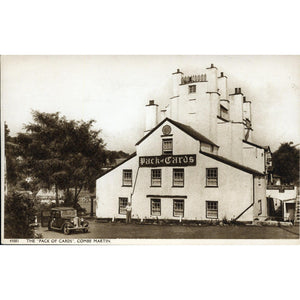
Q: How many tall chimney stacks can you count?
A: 6